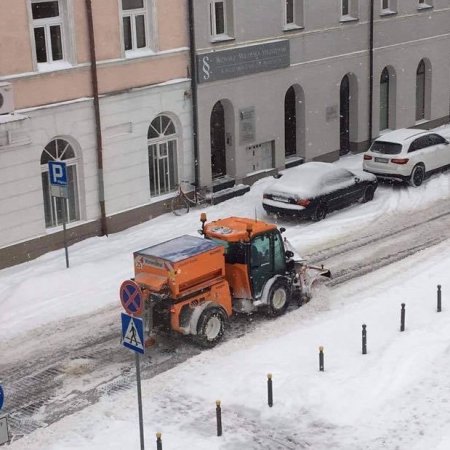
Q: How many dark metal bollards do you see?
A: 7